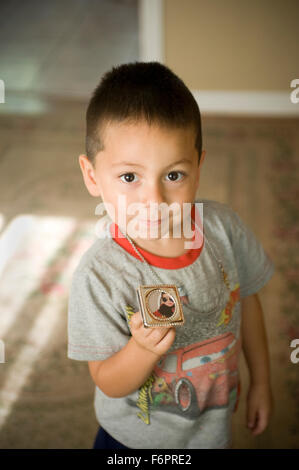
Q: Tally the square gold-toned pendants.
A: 1